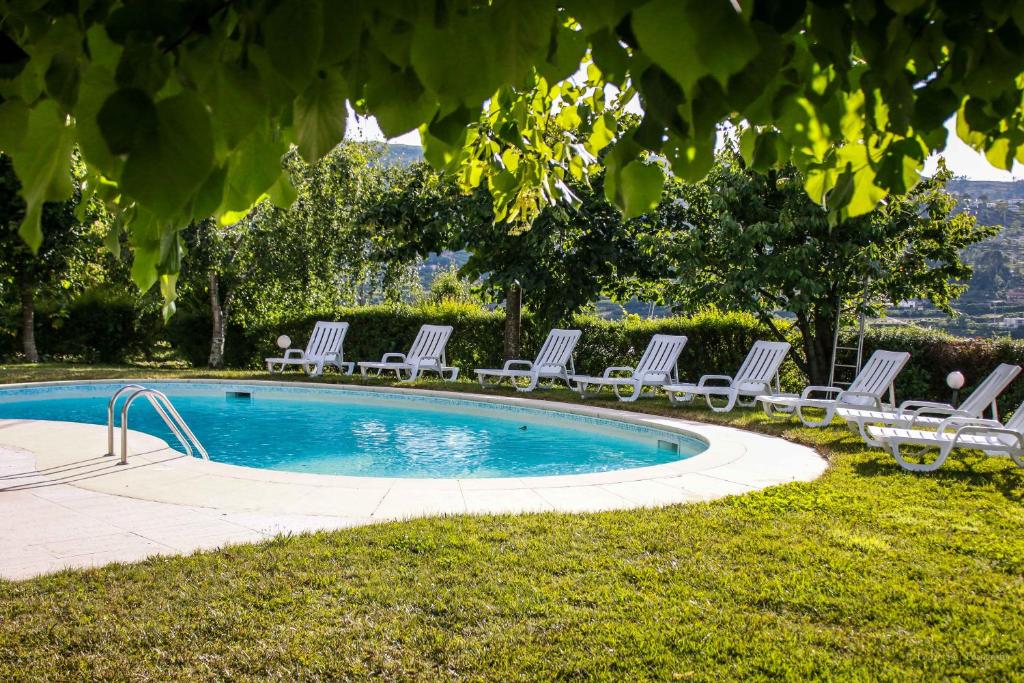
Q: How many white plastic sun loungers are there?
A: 8